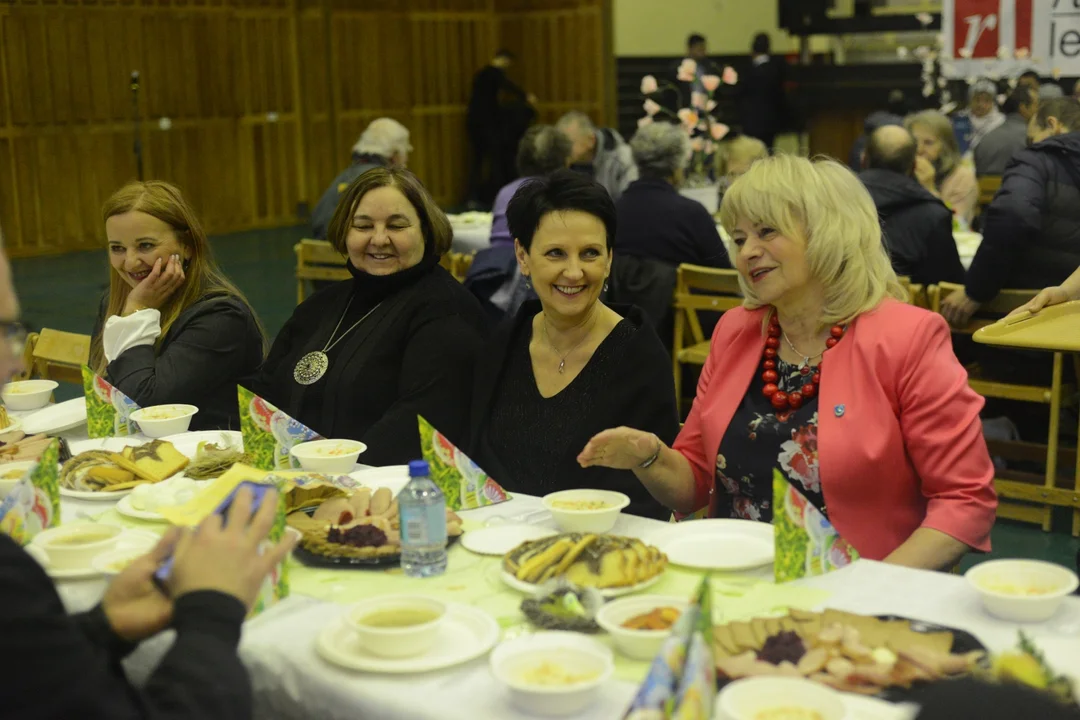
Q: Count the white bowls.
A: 11